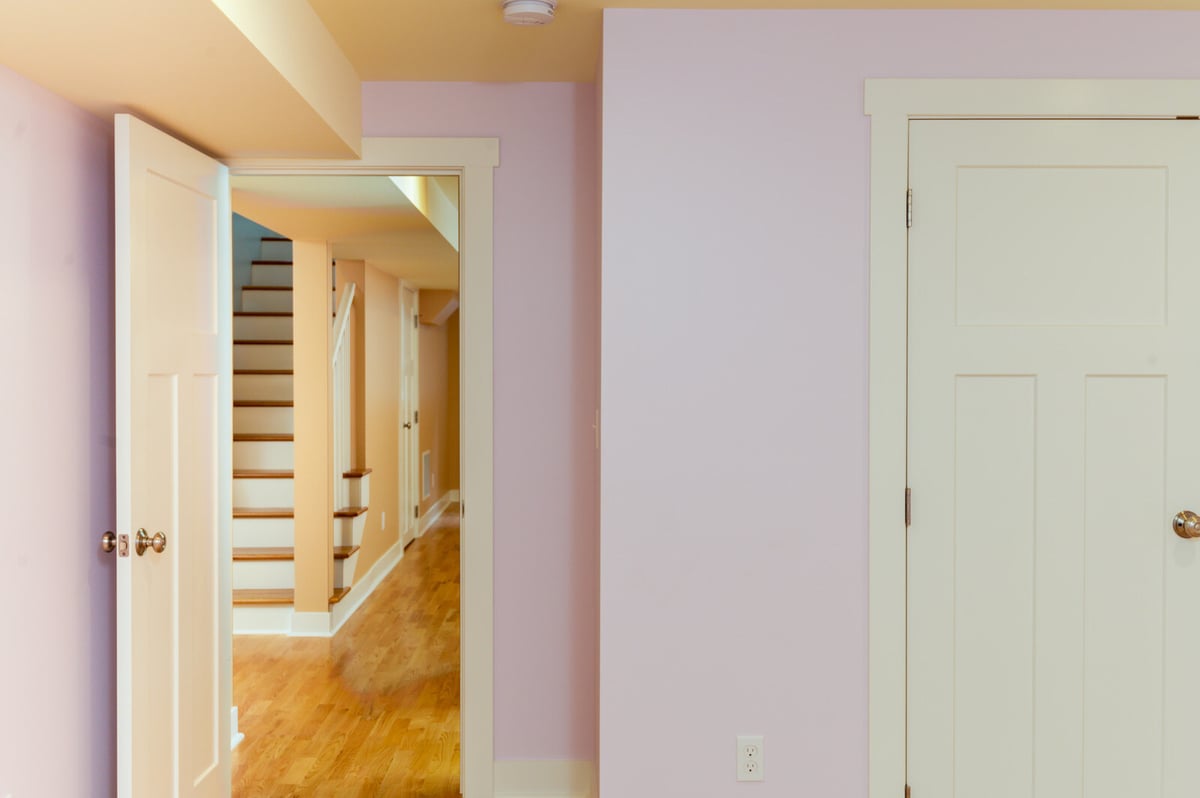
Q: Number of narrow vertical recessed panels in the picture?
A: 4